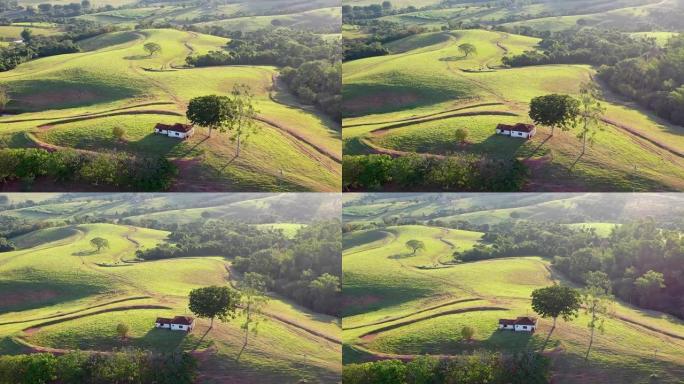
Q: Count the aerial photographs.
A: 4